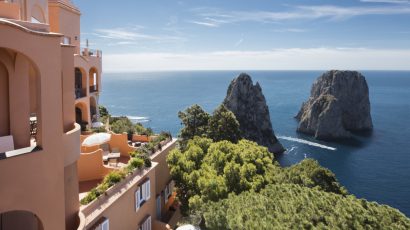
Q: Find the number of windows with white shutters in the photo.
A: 4